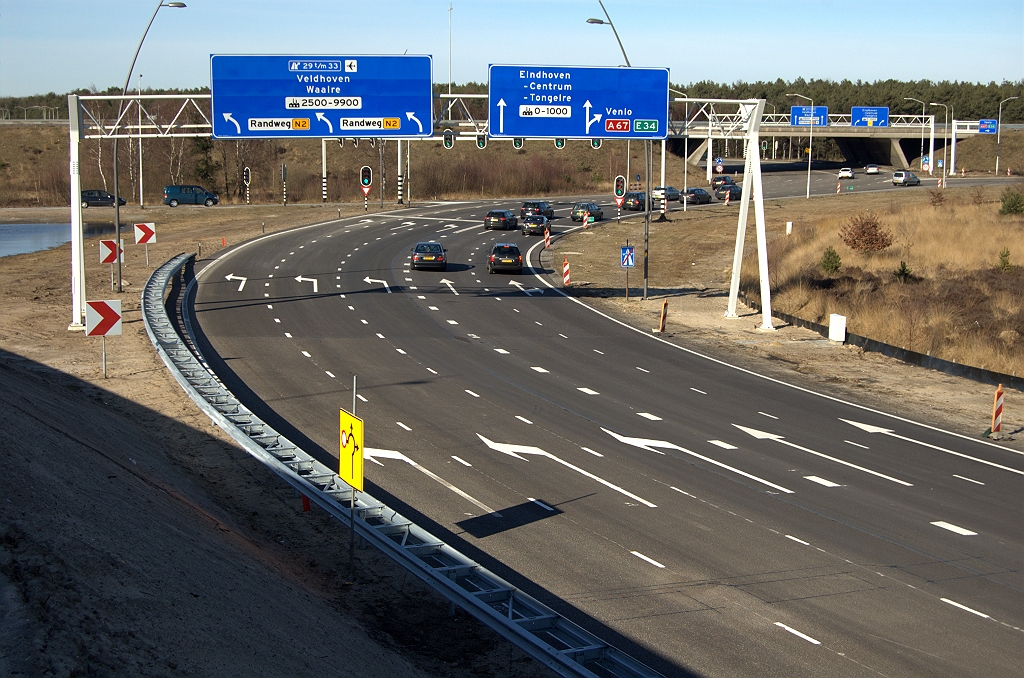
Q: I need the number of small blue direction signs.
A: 3